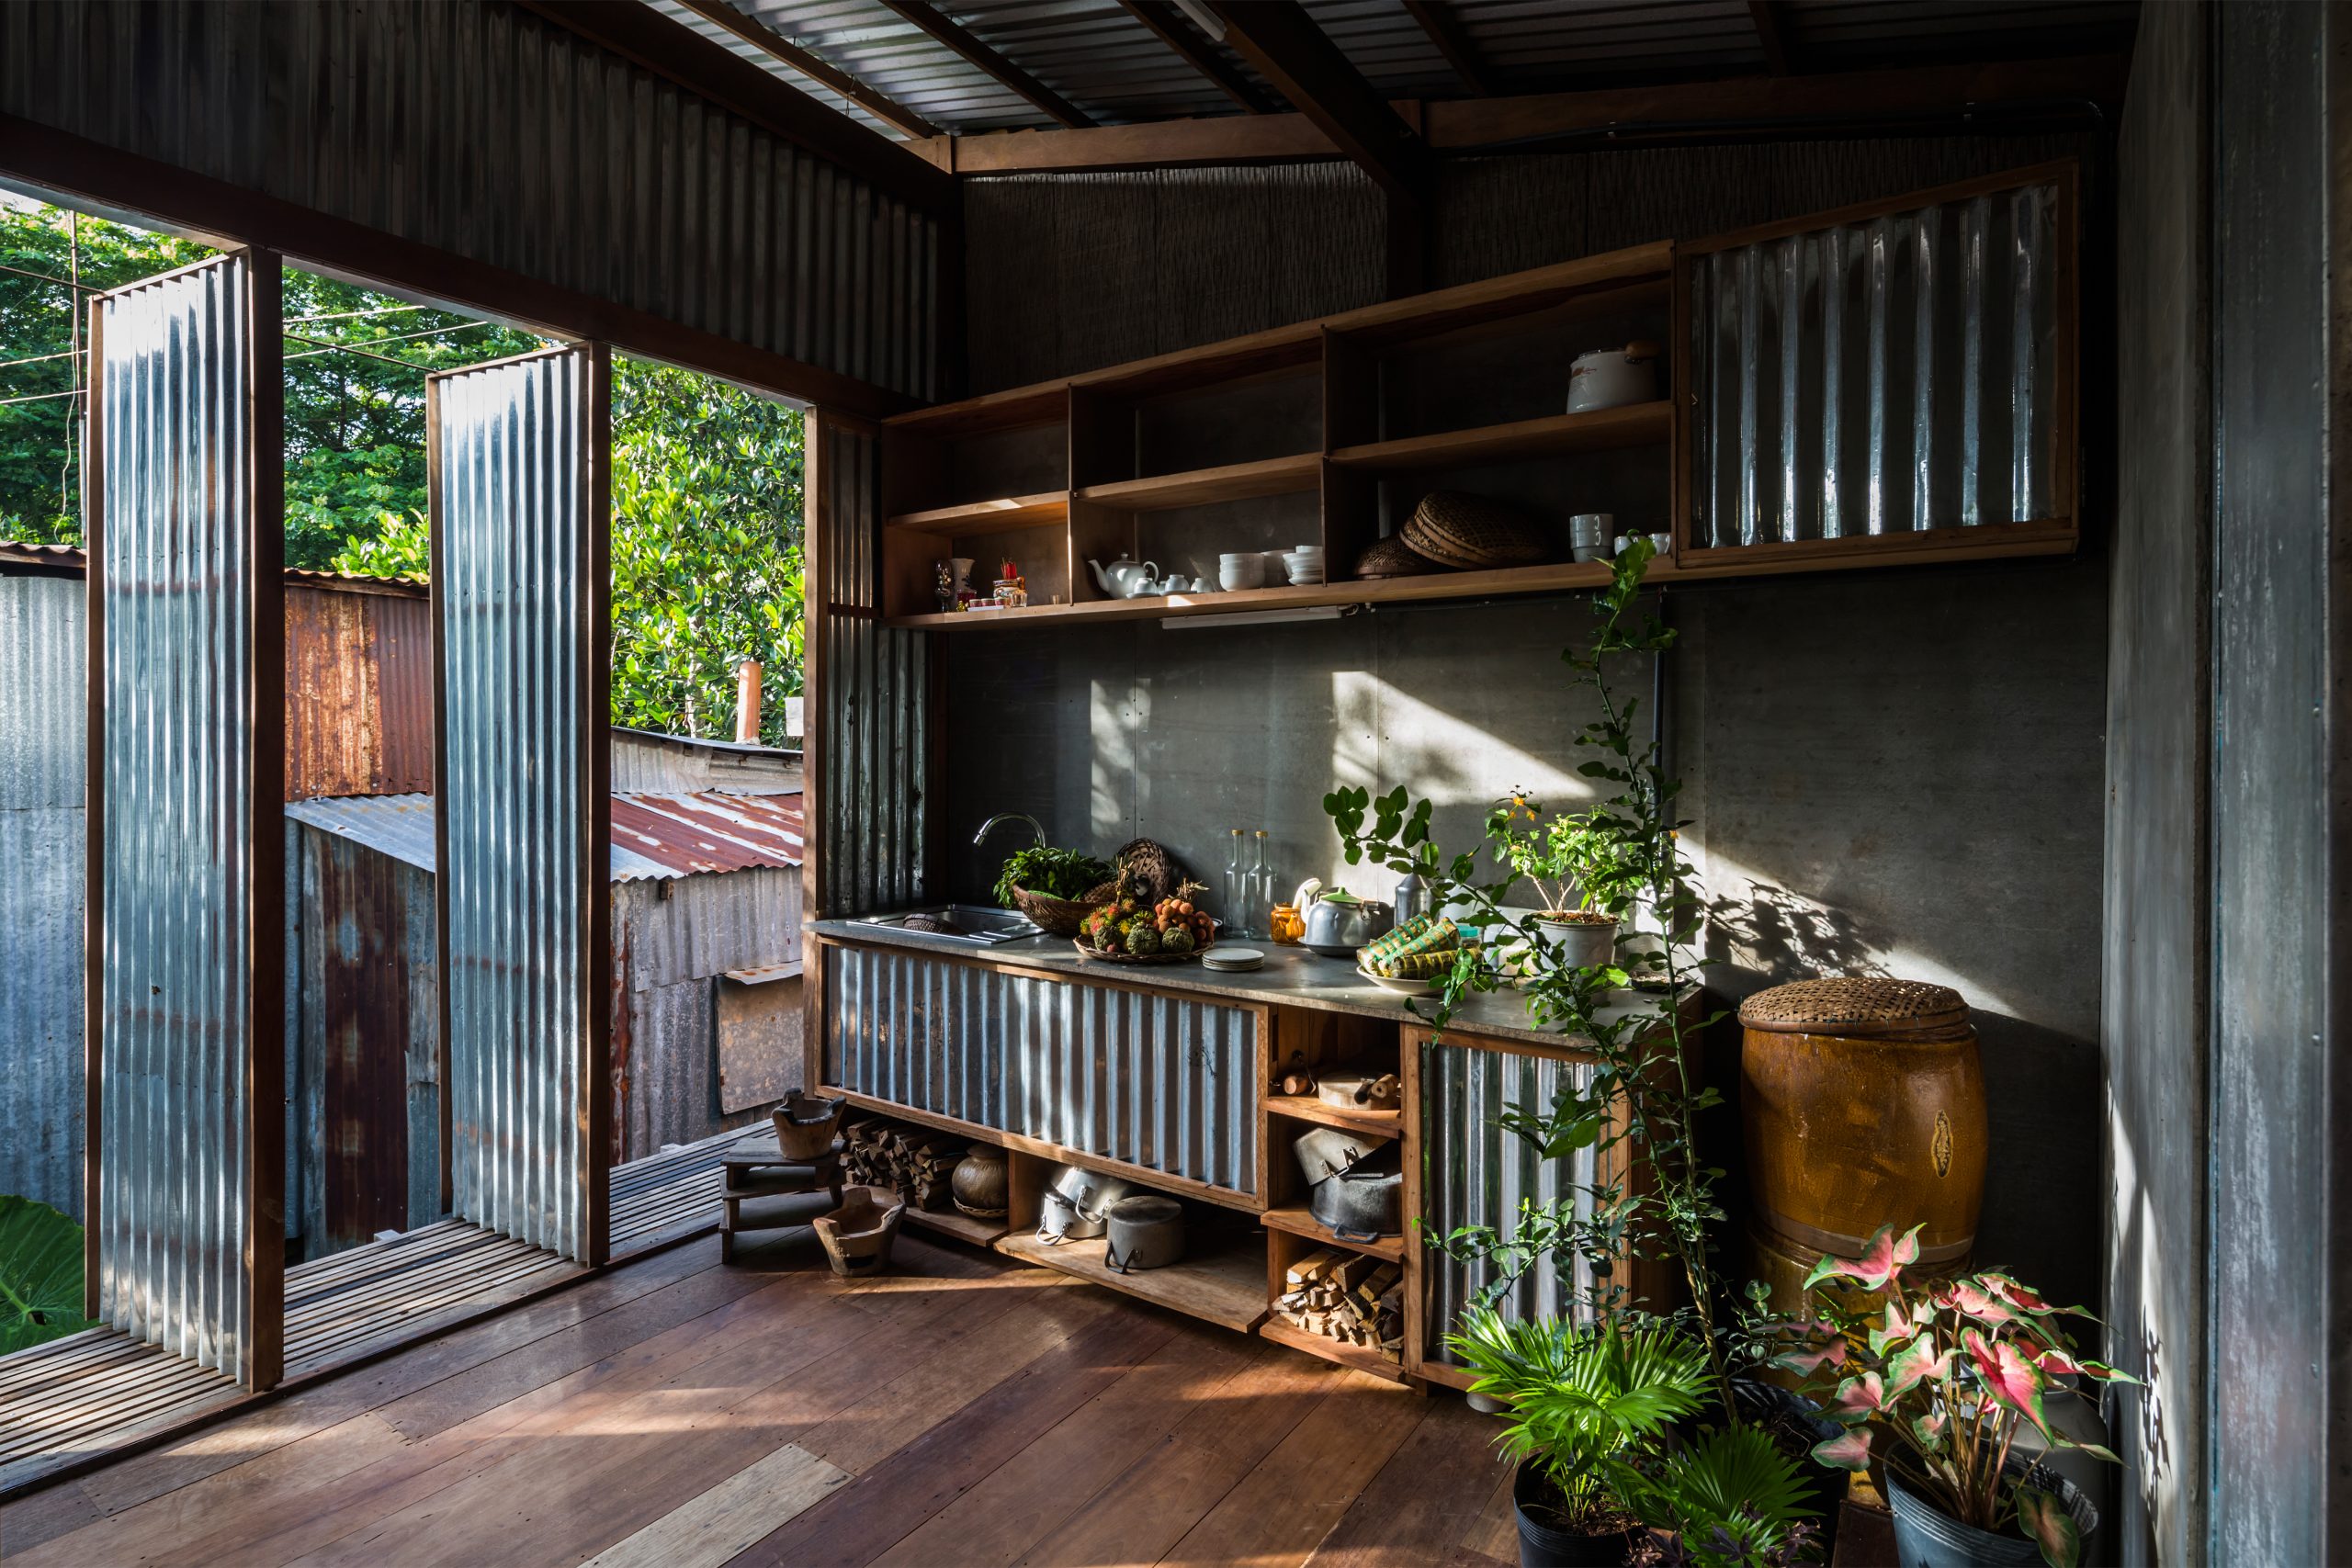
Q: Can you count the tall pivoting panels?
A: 2